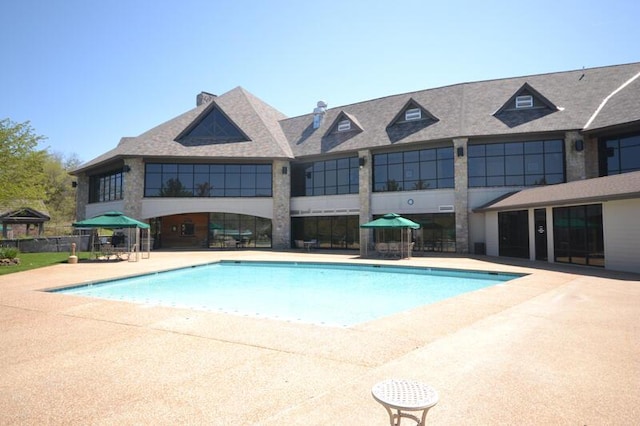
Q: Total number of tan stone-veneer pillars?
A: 6